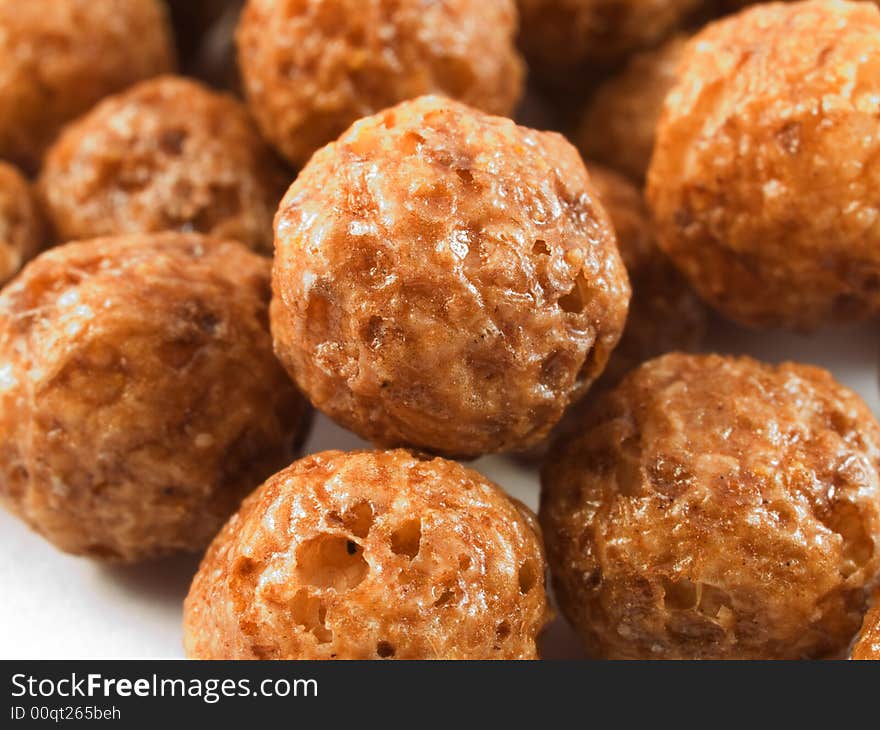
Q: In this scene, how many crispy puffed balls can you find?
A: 13